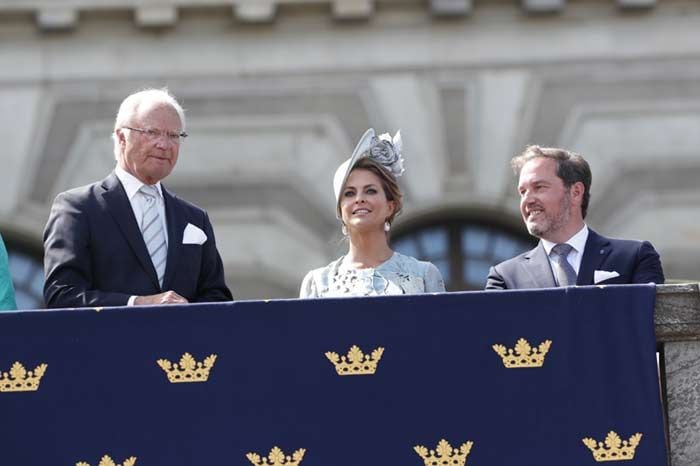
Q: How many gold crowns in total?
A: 8